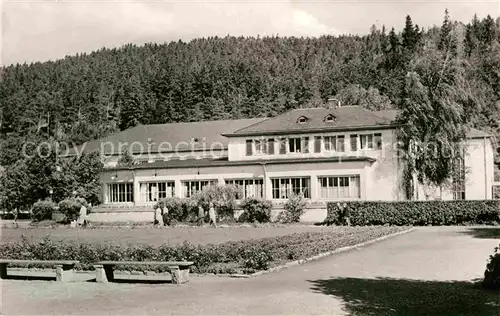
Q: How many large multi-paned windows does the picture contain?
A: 6